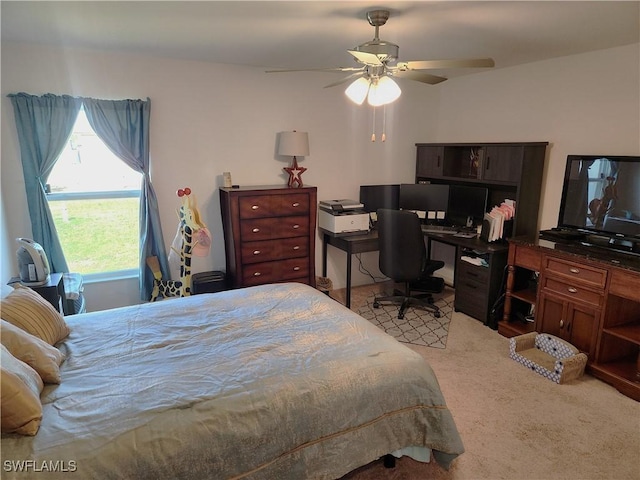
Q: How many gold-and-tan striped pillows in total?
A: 1